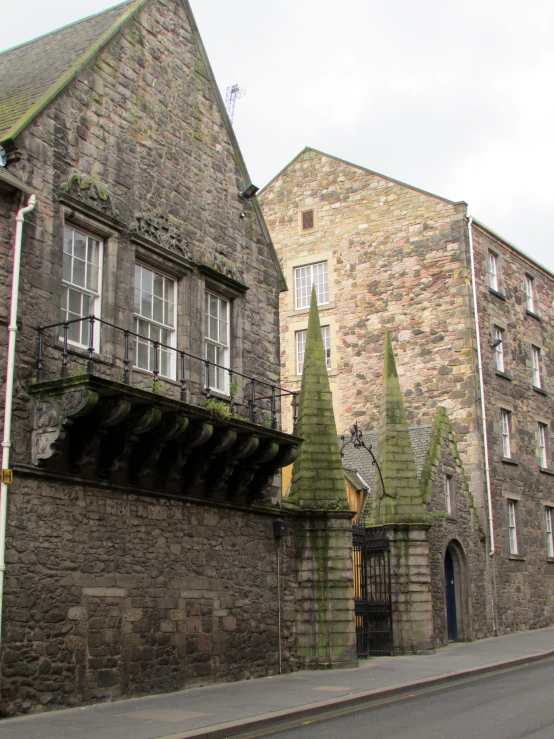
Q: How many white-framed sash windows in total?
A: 13